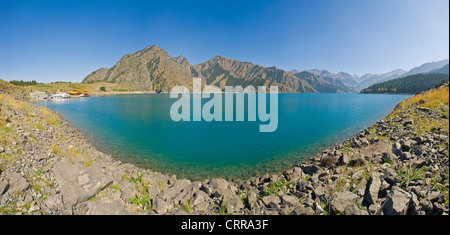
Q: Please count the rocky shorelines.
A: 1